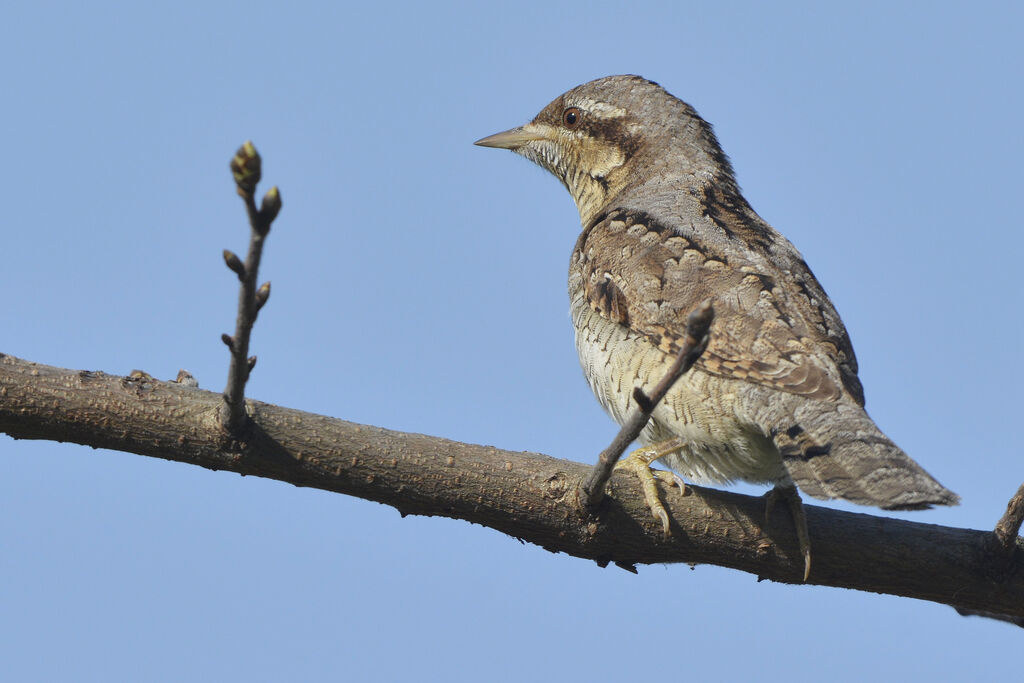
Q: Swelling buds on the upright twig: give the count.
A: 6